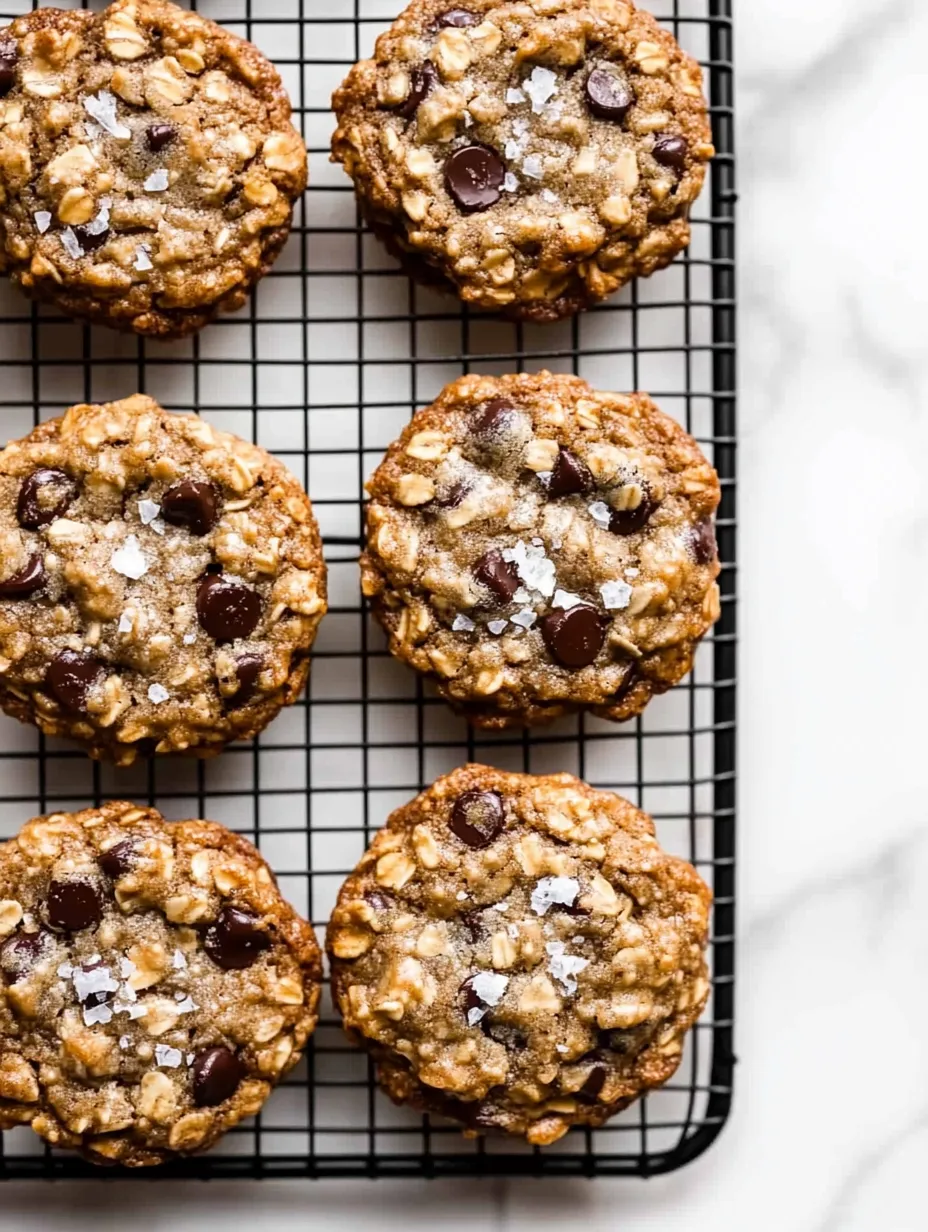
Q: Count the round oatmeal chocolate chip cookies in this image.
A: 6